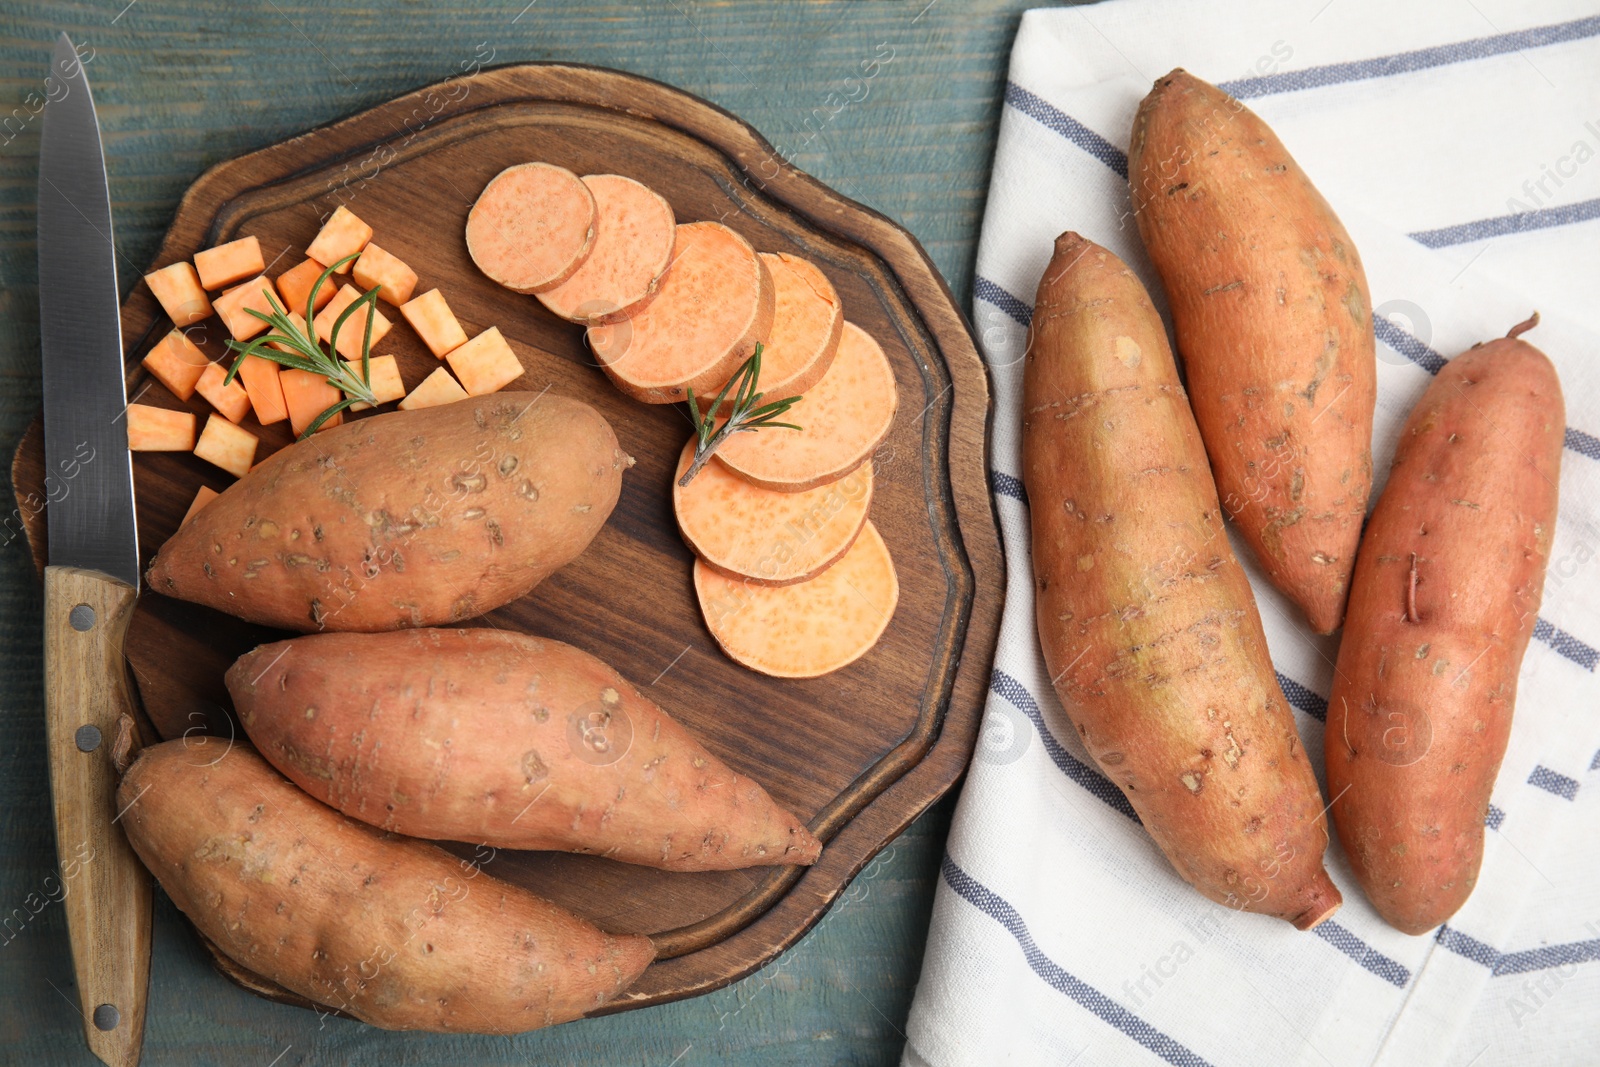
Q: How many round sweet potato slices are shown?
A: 7